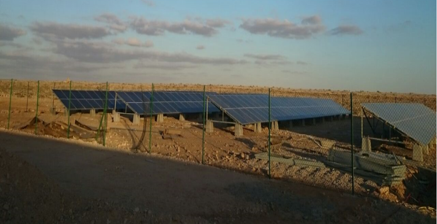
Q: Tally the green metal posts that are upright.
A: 8